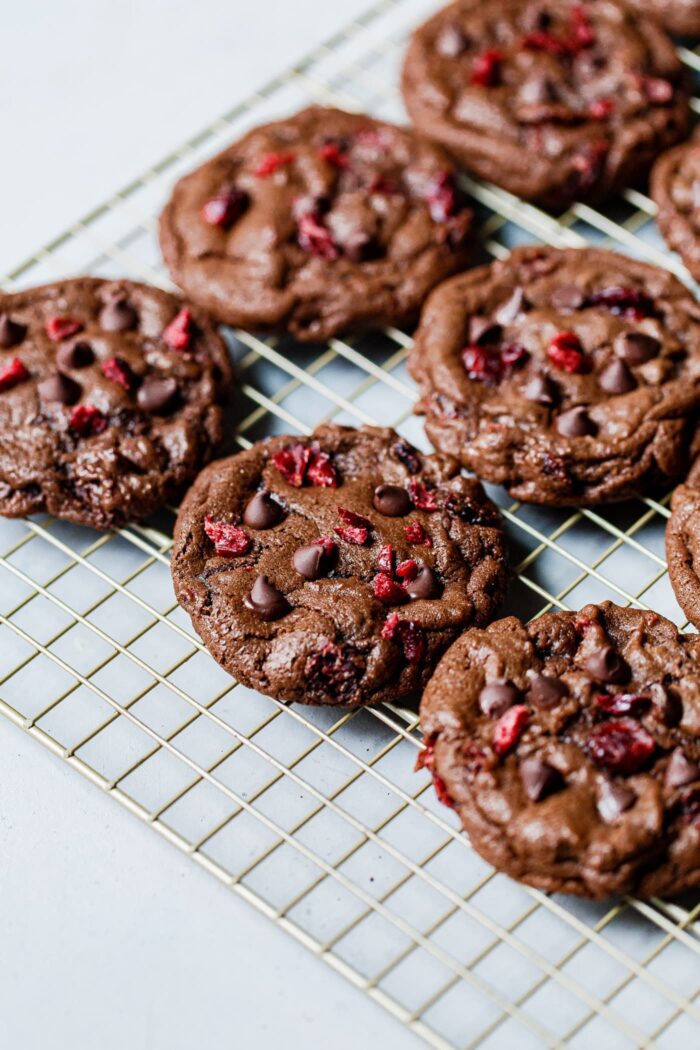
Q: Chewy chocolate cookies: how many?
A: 9